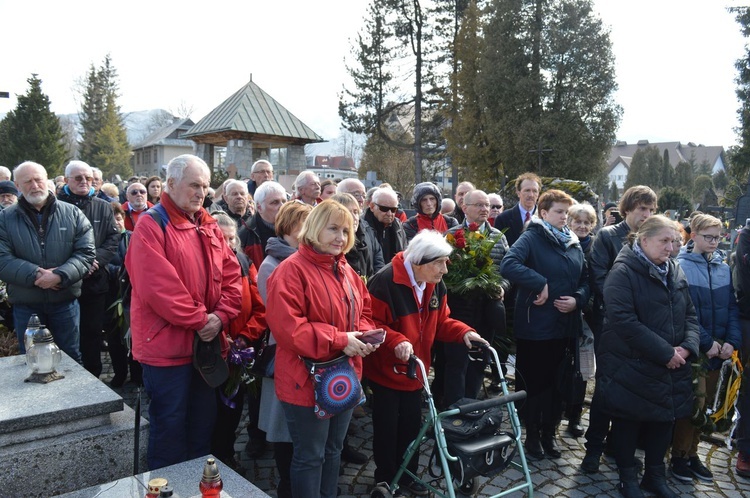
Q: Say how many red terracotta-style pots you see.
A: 0